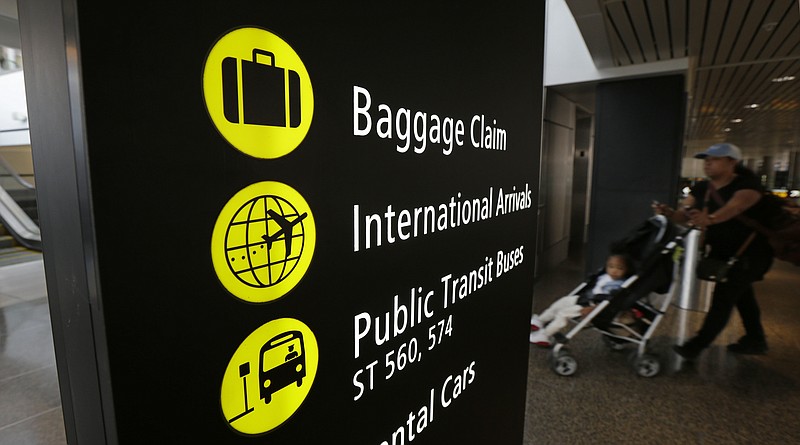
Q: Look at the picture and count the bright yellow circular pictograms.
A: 3